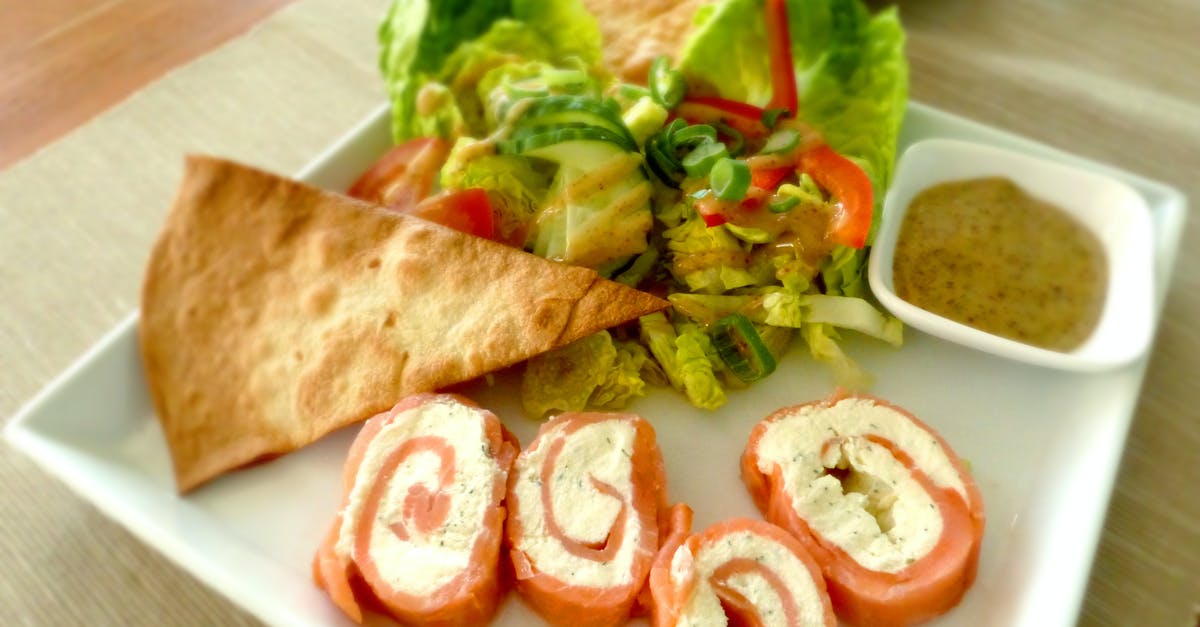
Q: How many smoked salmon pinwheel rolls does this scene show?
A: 4